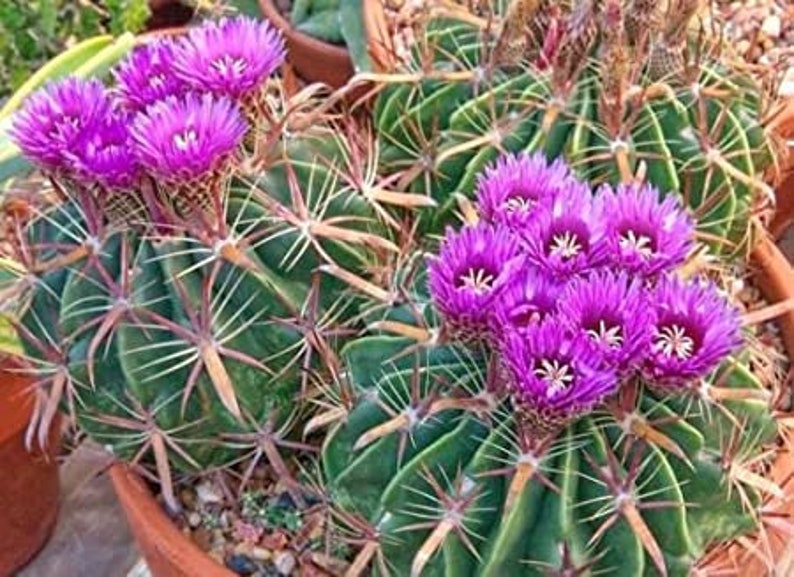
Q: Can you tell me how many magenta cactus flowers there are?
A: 13